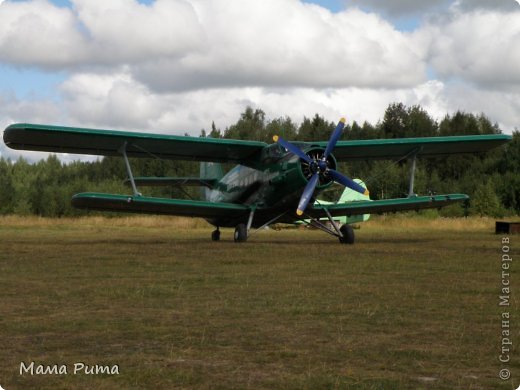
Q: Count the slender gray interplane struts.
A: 2